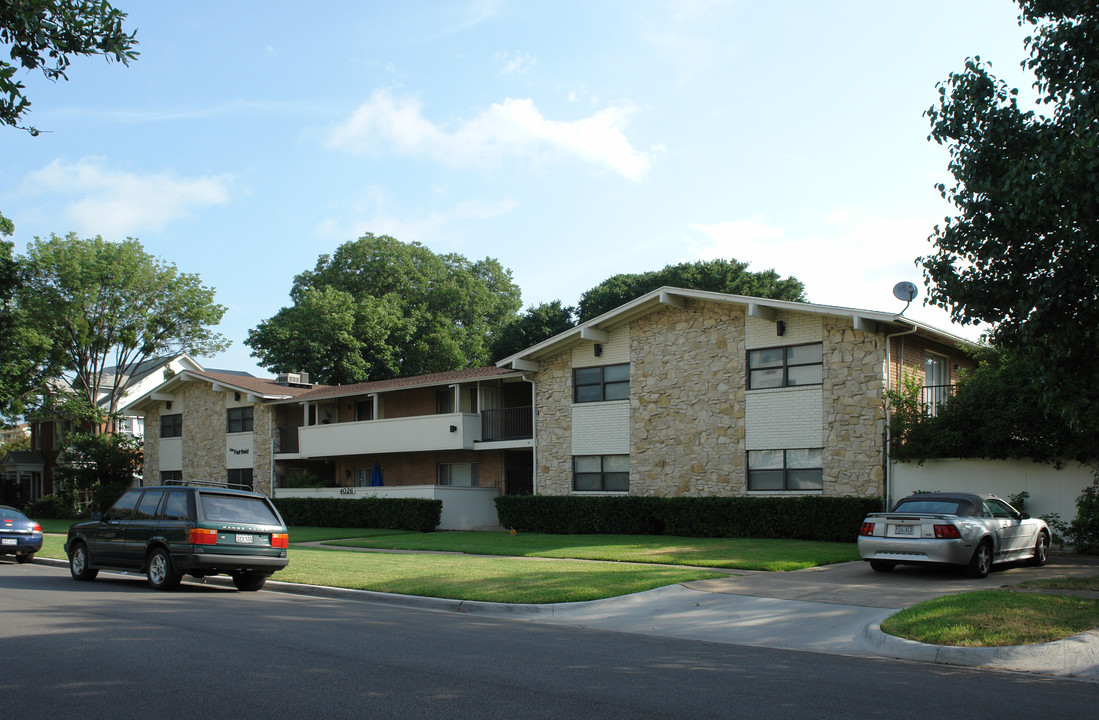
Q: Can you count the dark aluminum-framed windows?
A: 8